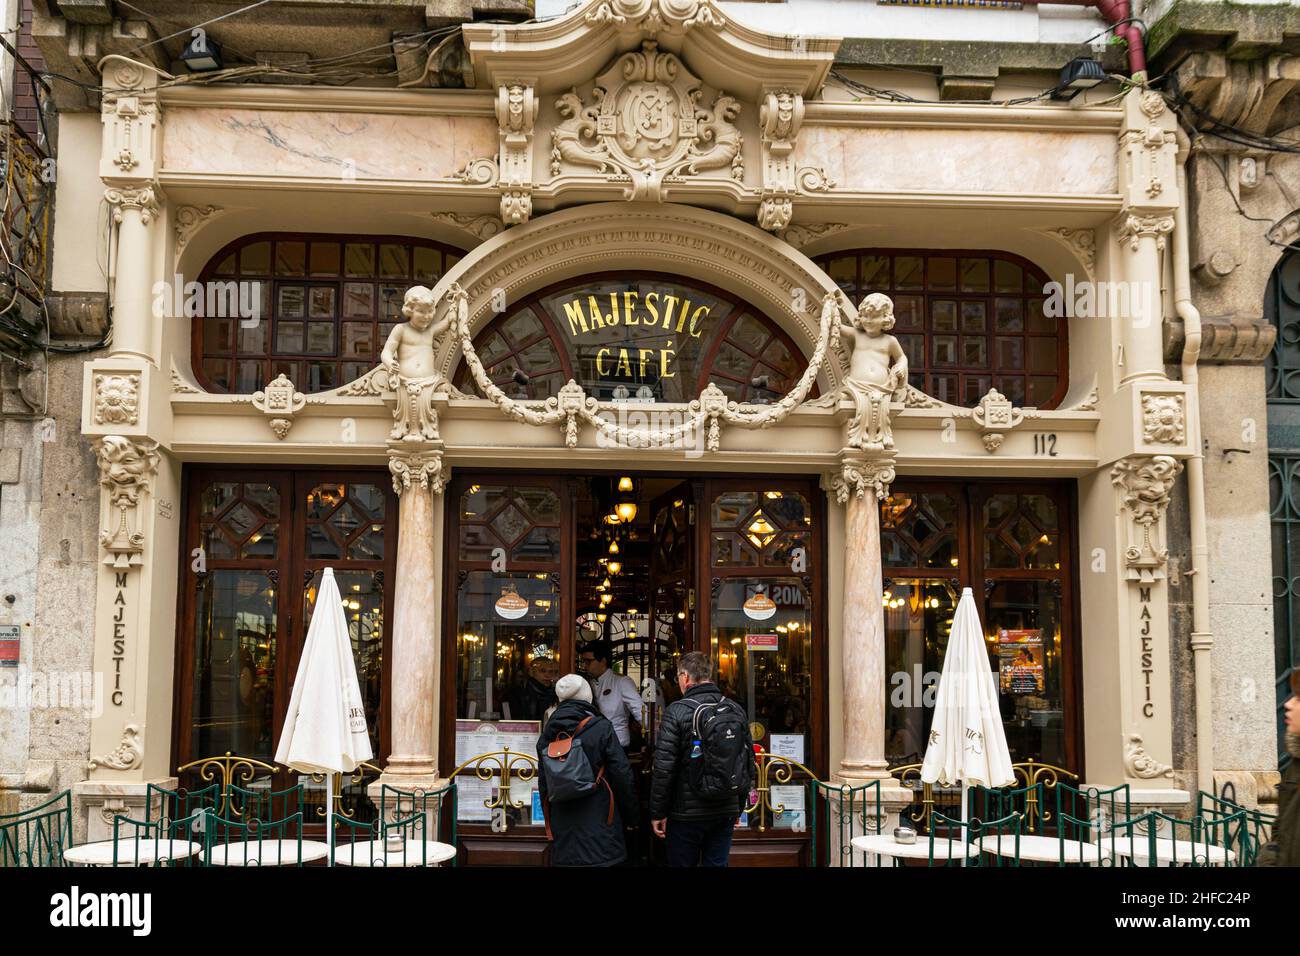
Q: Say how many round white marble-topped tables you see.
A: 6